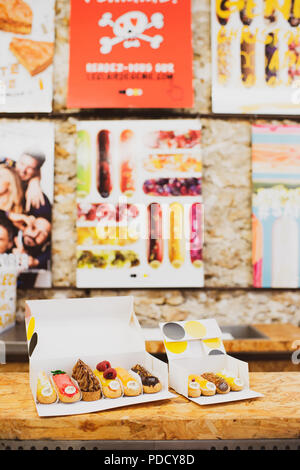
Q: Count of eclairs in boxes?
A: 10